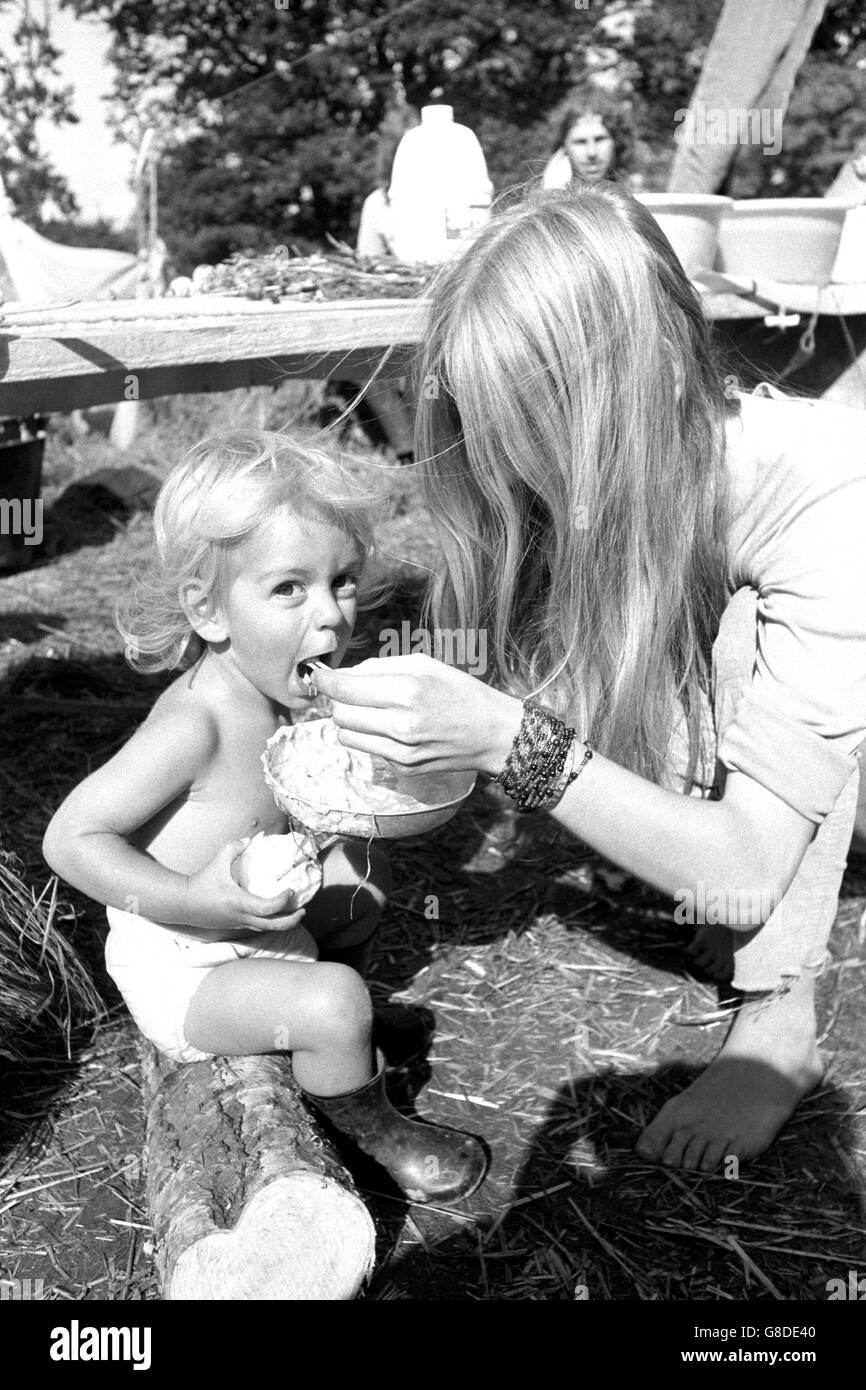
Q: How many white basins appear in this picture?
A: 2